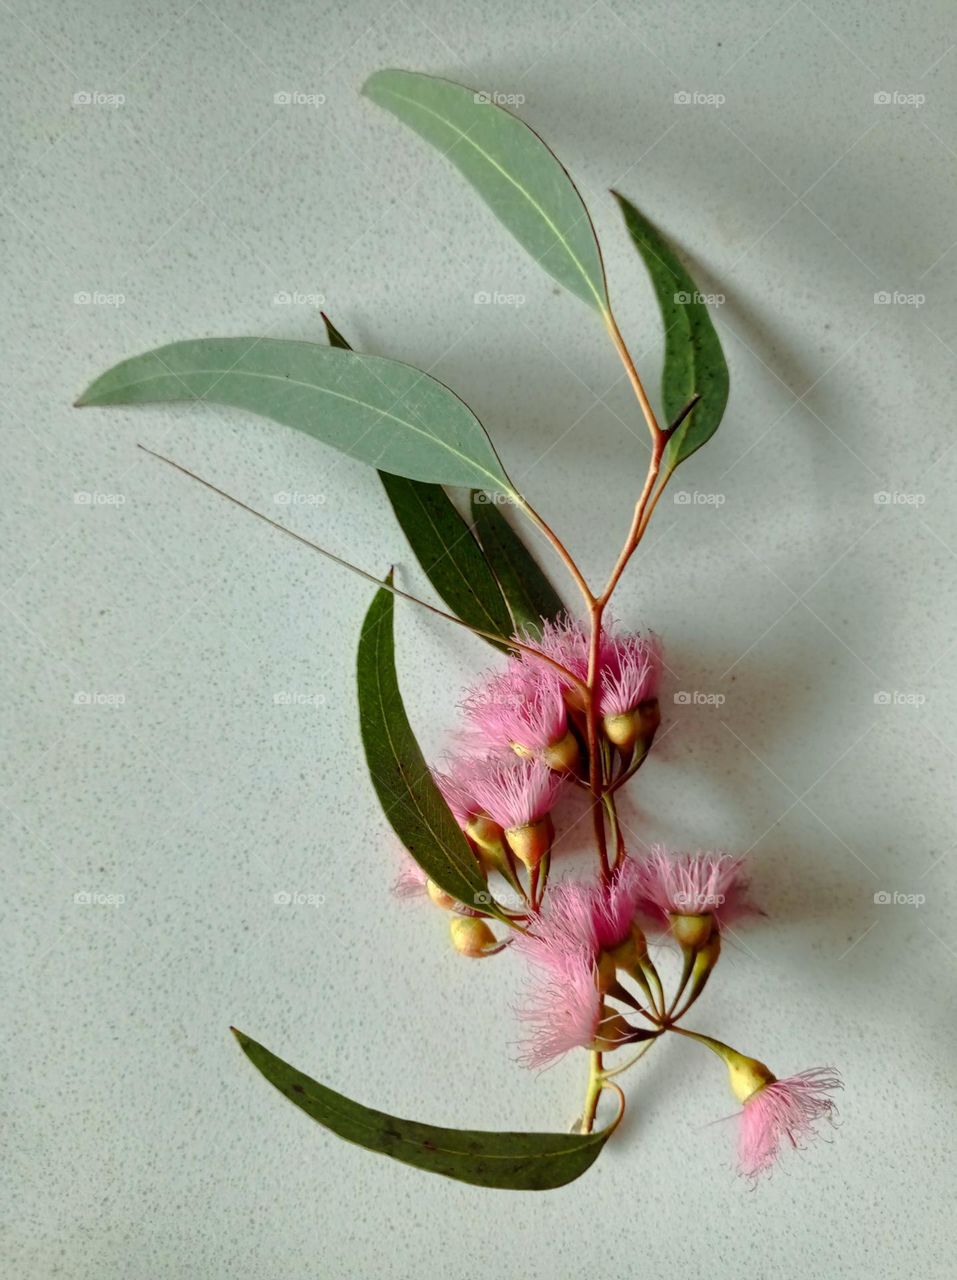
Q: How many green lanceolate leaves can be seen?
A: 7